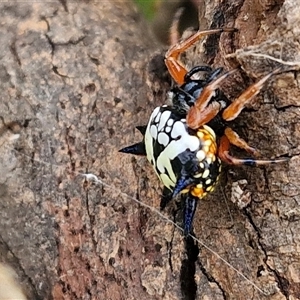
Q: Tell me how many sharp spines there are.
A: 5